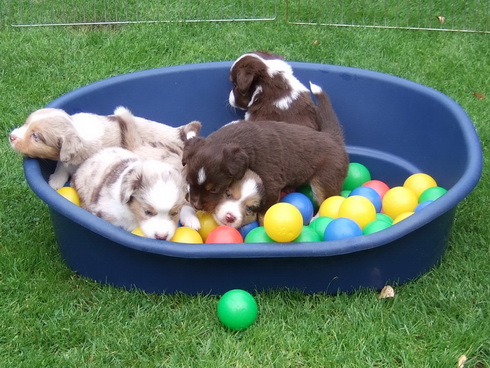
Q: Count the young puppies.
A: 5